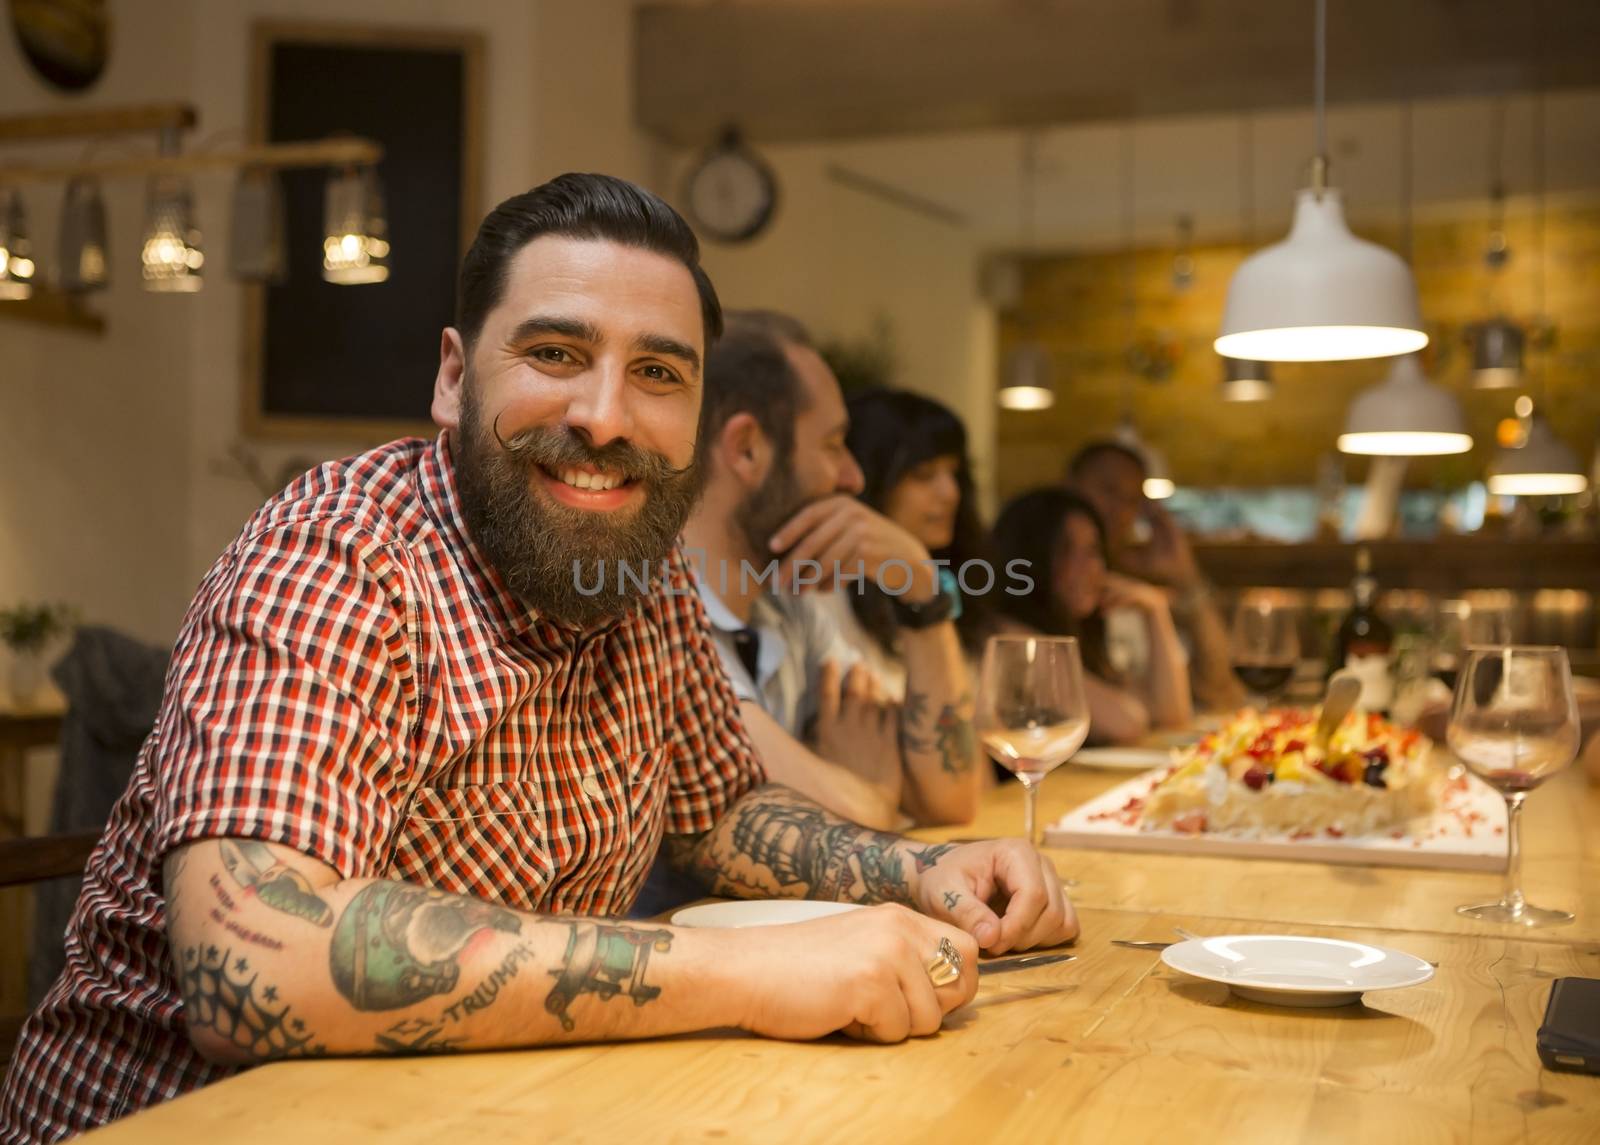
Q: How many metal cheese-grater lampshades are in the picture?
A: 5